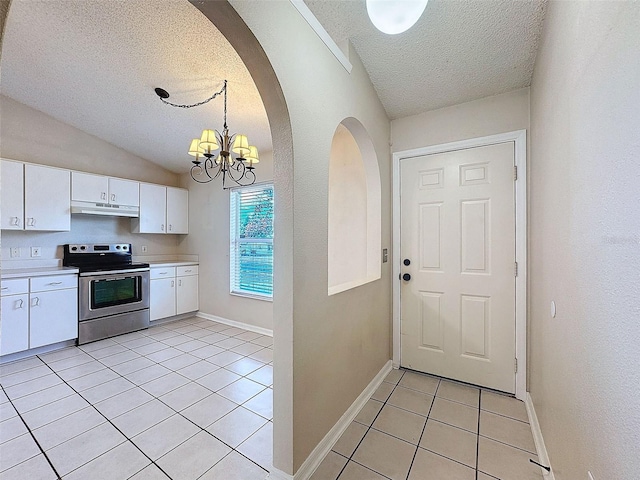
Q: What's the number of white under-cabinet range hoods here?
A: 1